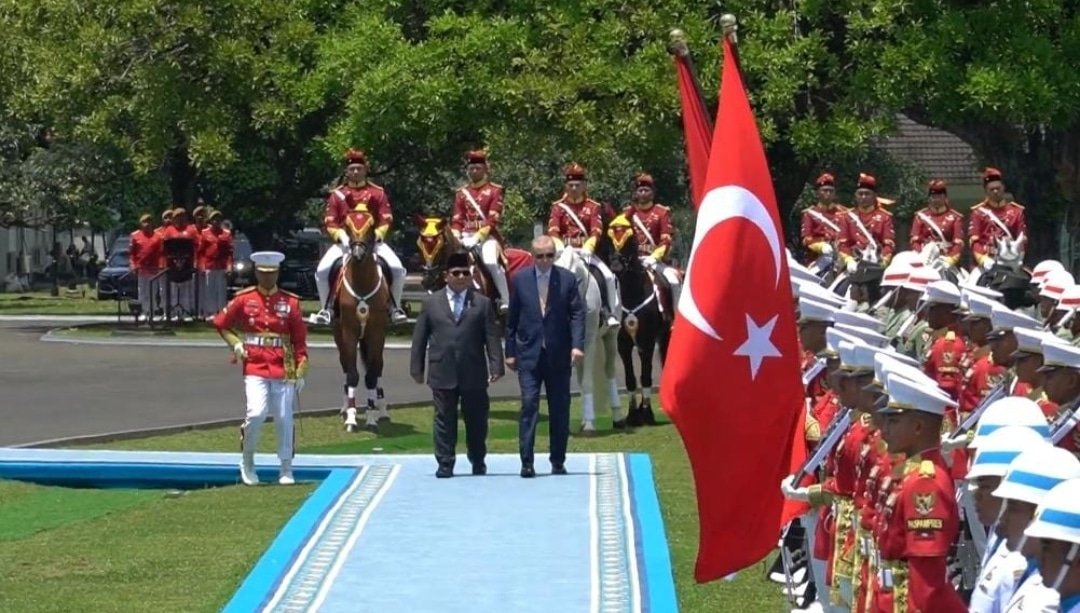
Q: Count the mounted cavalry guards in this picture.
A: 8